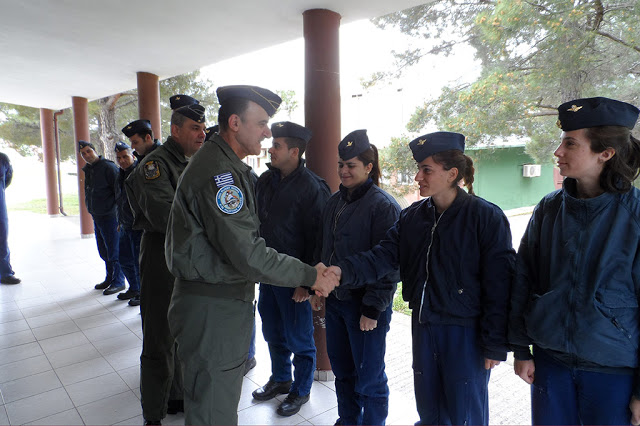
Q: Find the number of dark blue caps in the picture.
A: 11